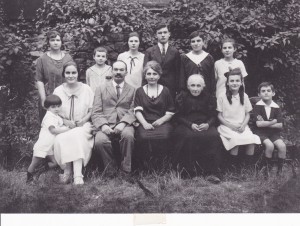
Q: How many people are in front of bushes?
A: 13